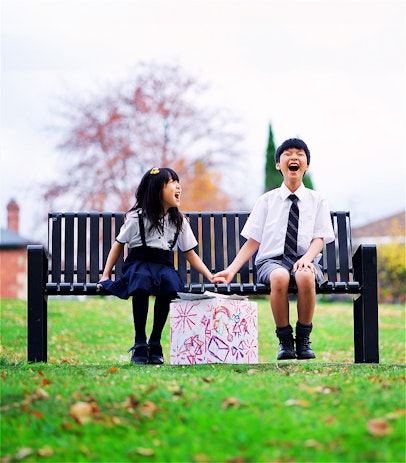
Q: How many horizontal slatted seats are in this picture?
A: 1